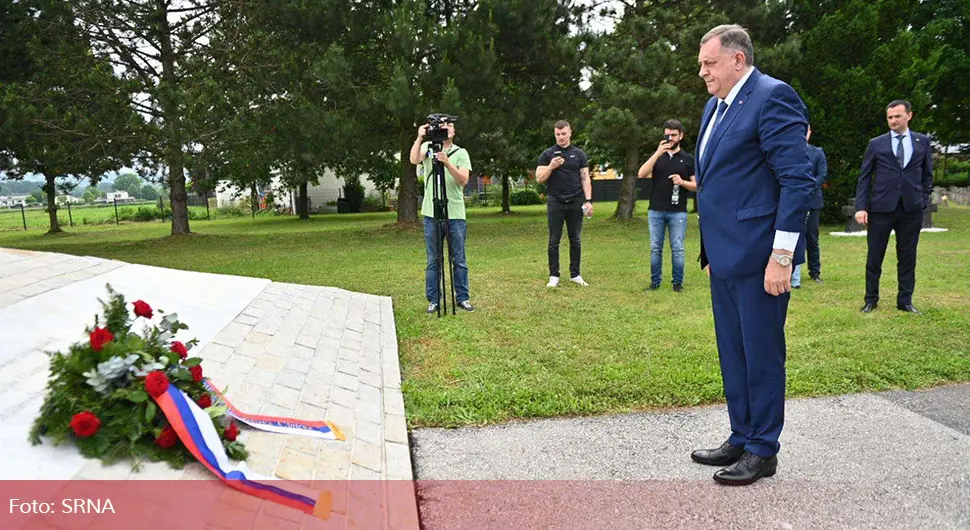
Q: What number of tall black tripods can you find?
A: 1